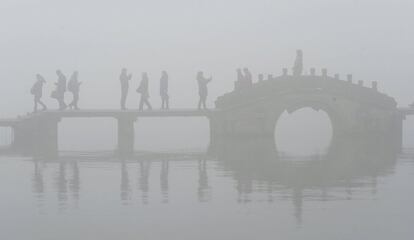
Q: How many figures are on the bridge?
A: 10